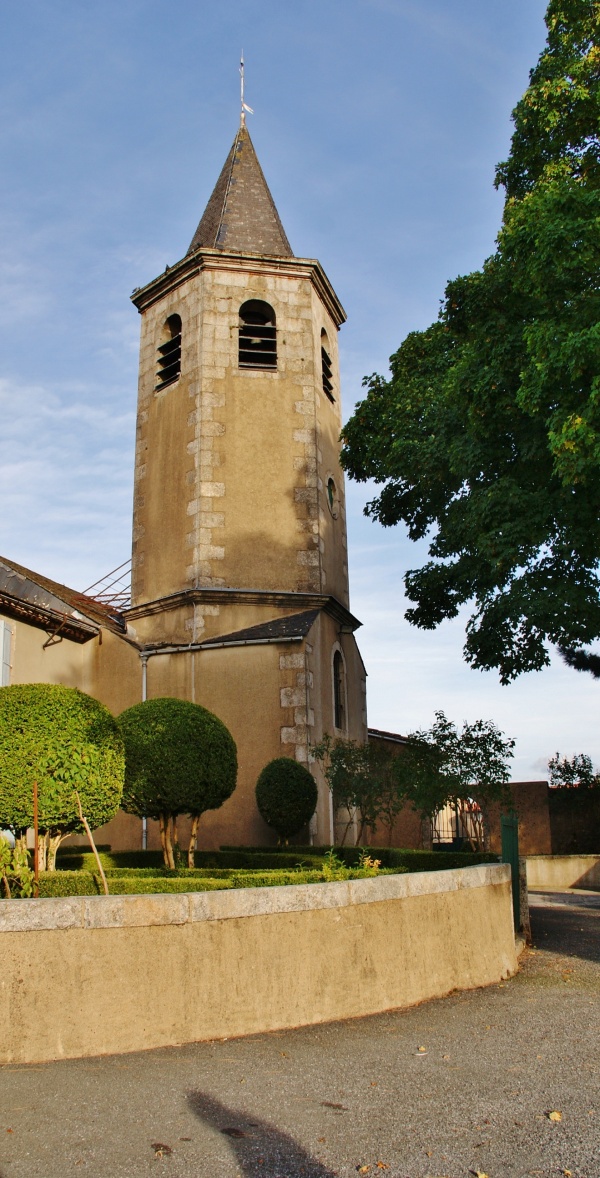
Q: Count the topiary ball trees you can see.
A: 3